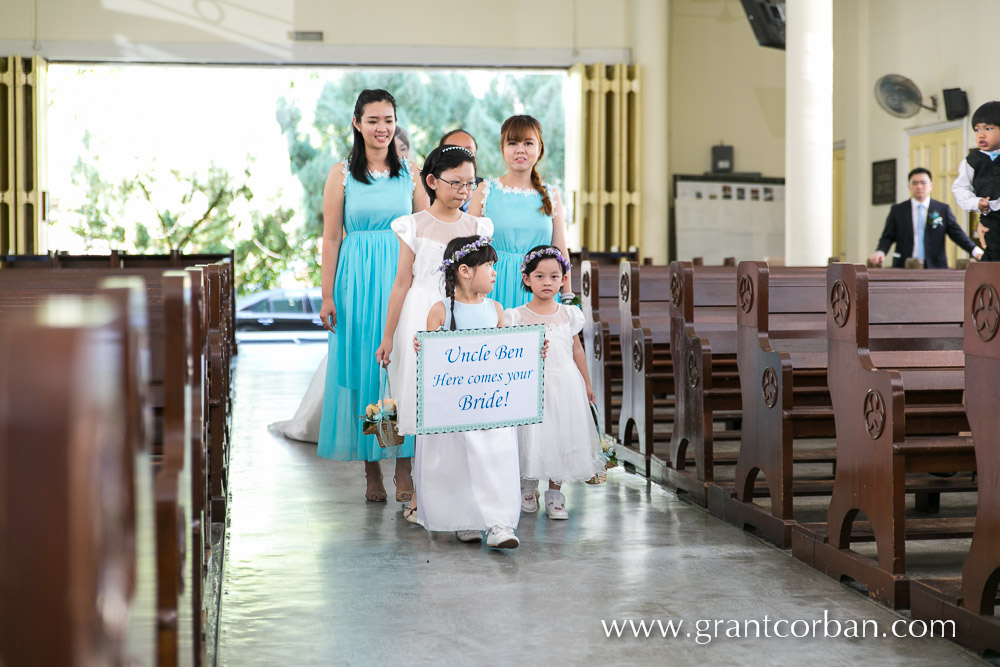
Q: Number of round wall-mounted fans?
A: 1